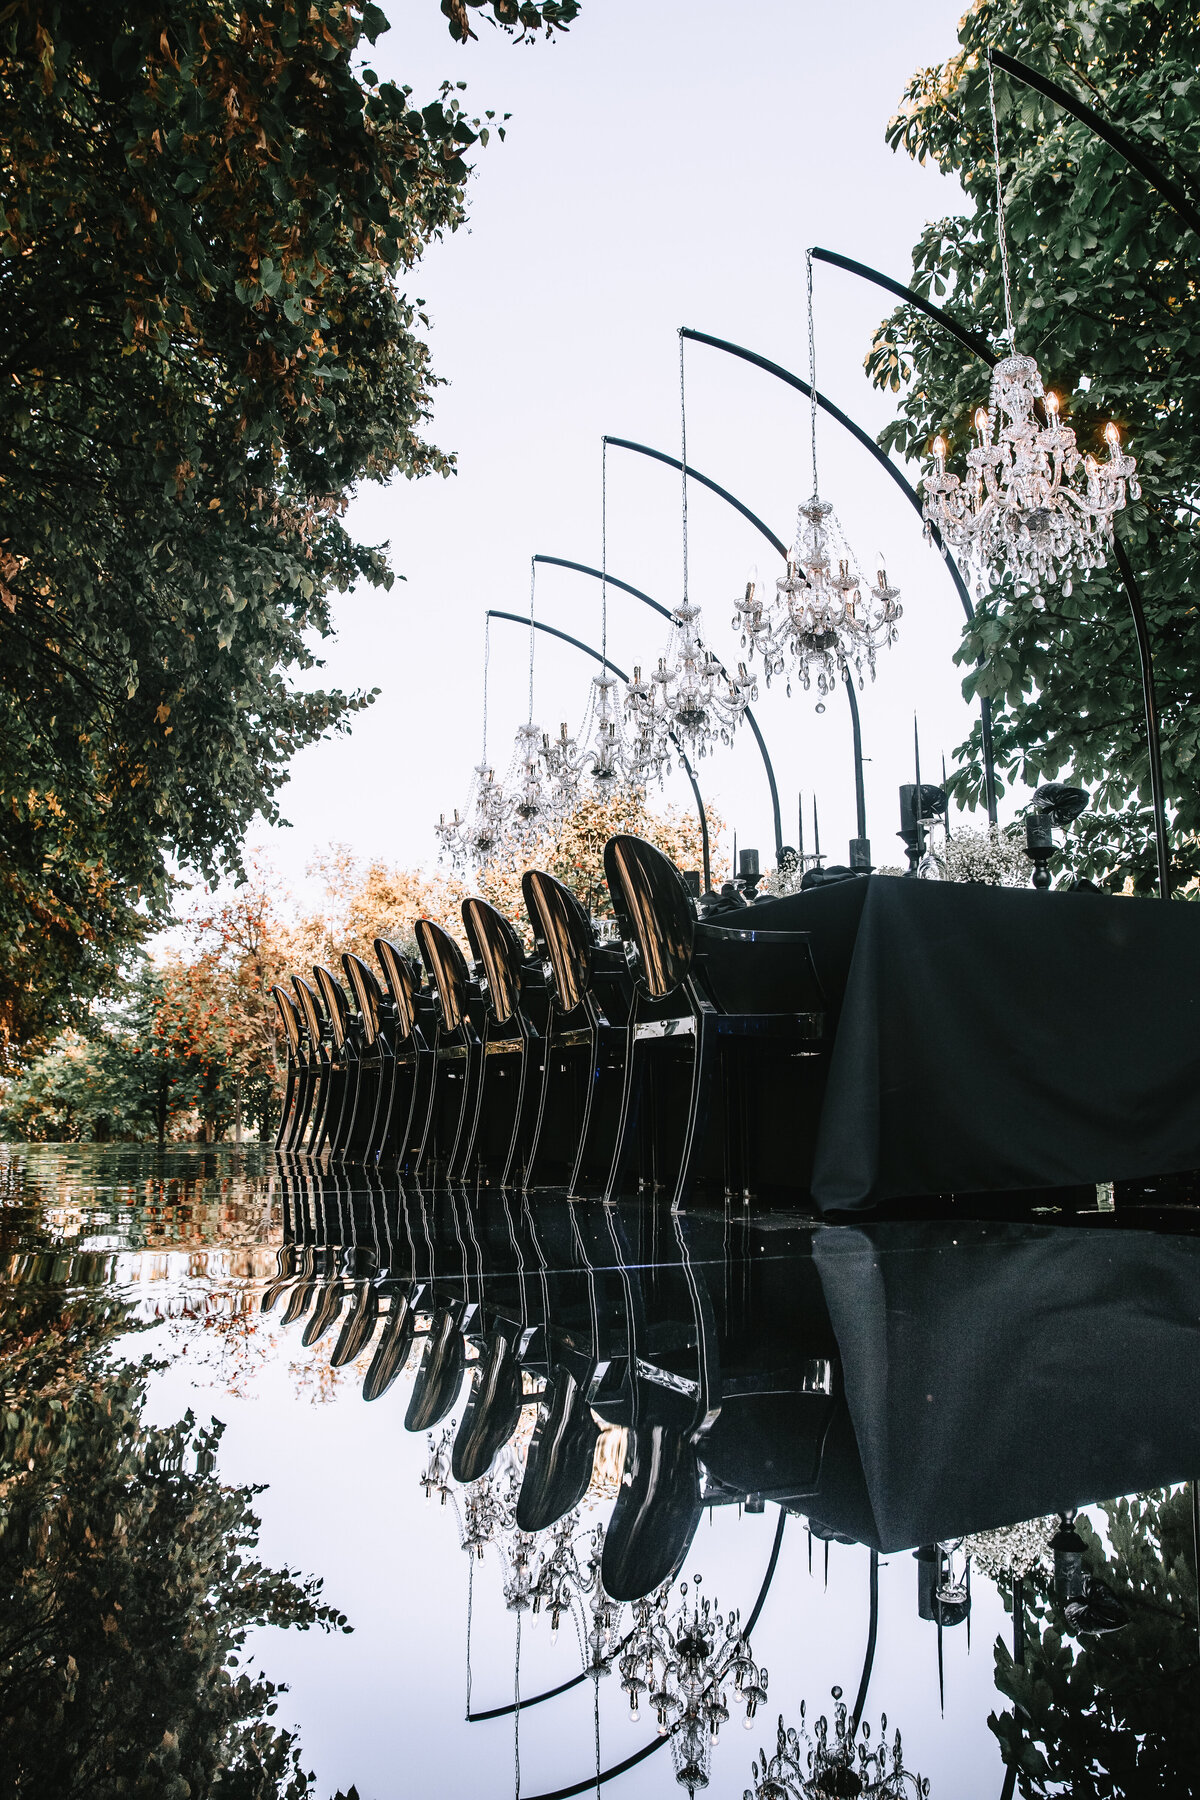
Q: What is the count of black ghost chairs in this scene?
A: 9